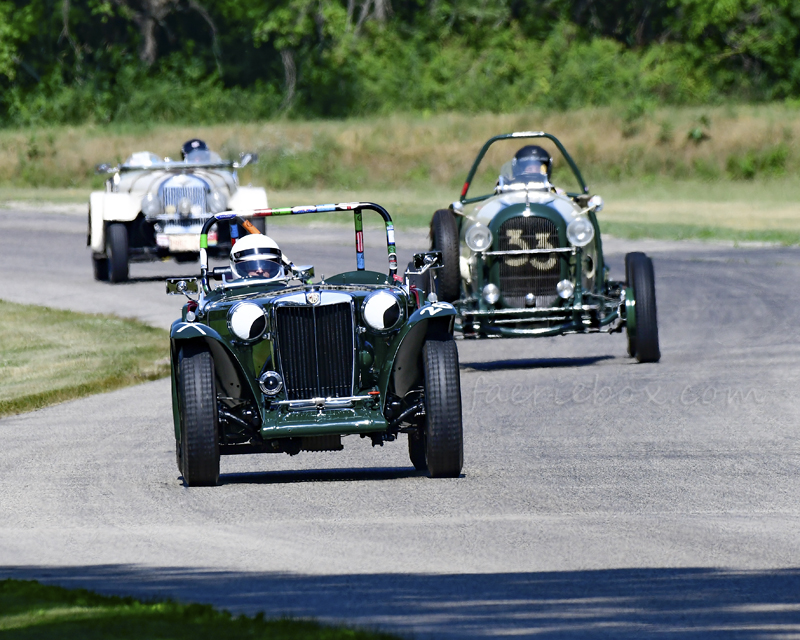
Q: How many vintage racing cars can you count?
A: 3